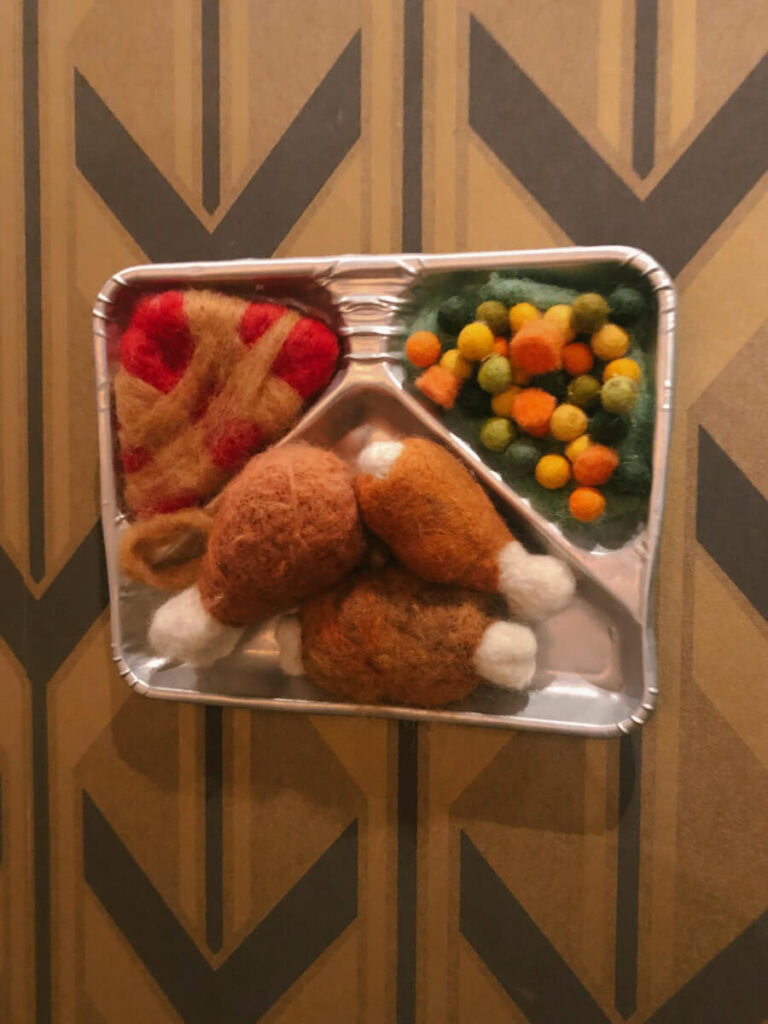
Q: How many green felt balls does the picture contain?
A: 13